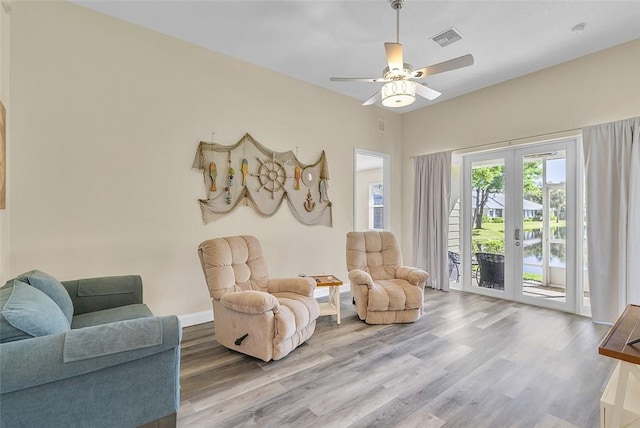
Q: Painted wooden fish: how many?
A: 4